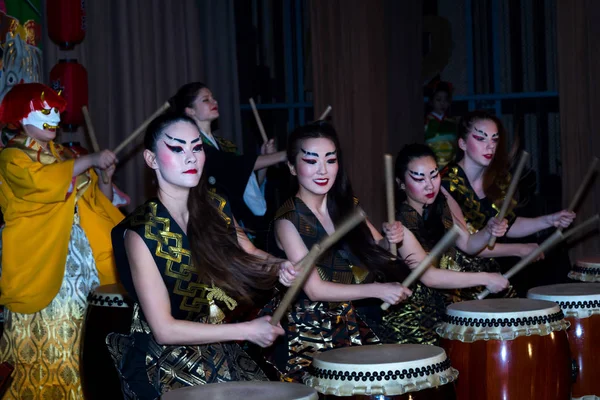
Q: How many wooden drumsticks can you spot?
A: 12